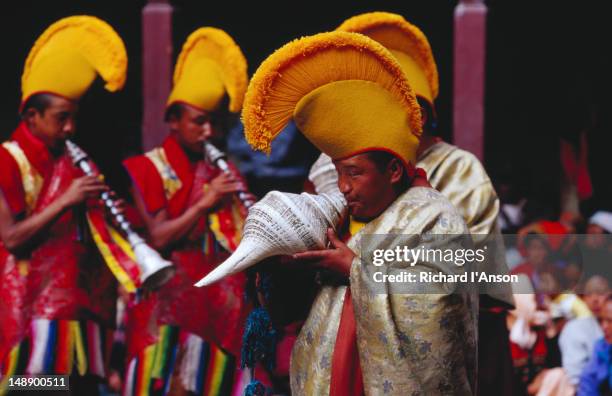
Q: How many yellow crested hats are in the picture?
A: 4